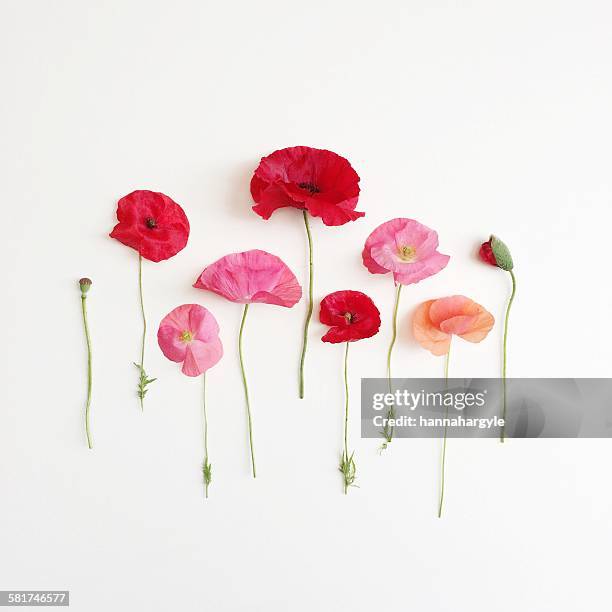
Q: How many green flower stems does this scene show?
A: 9